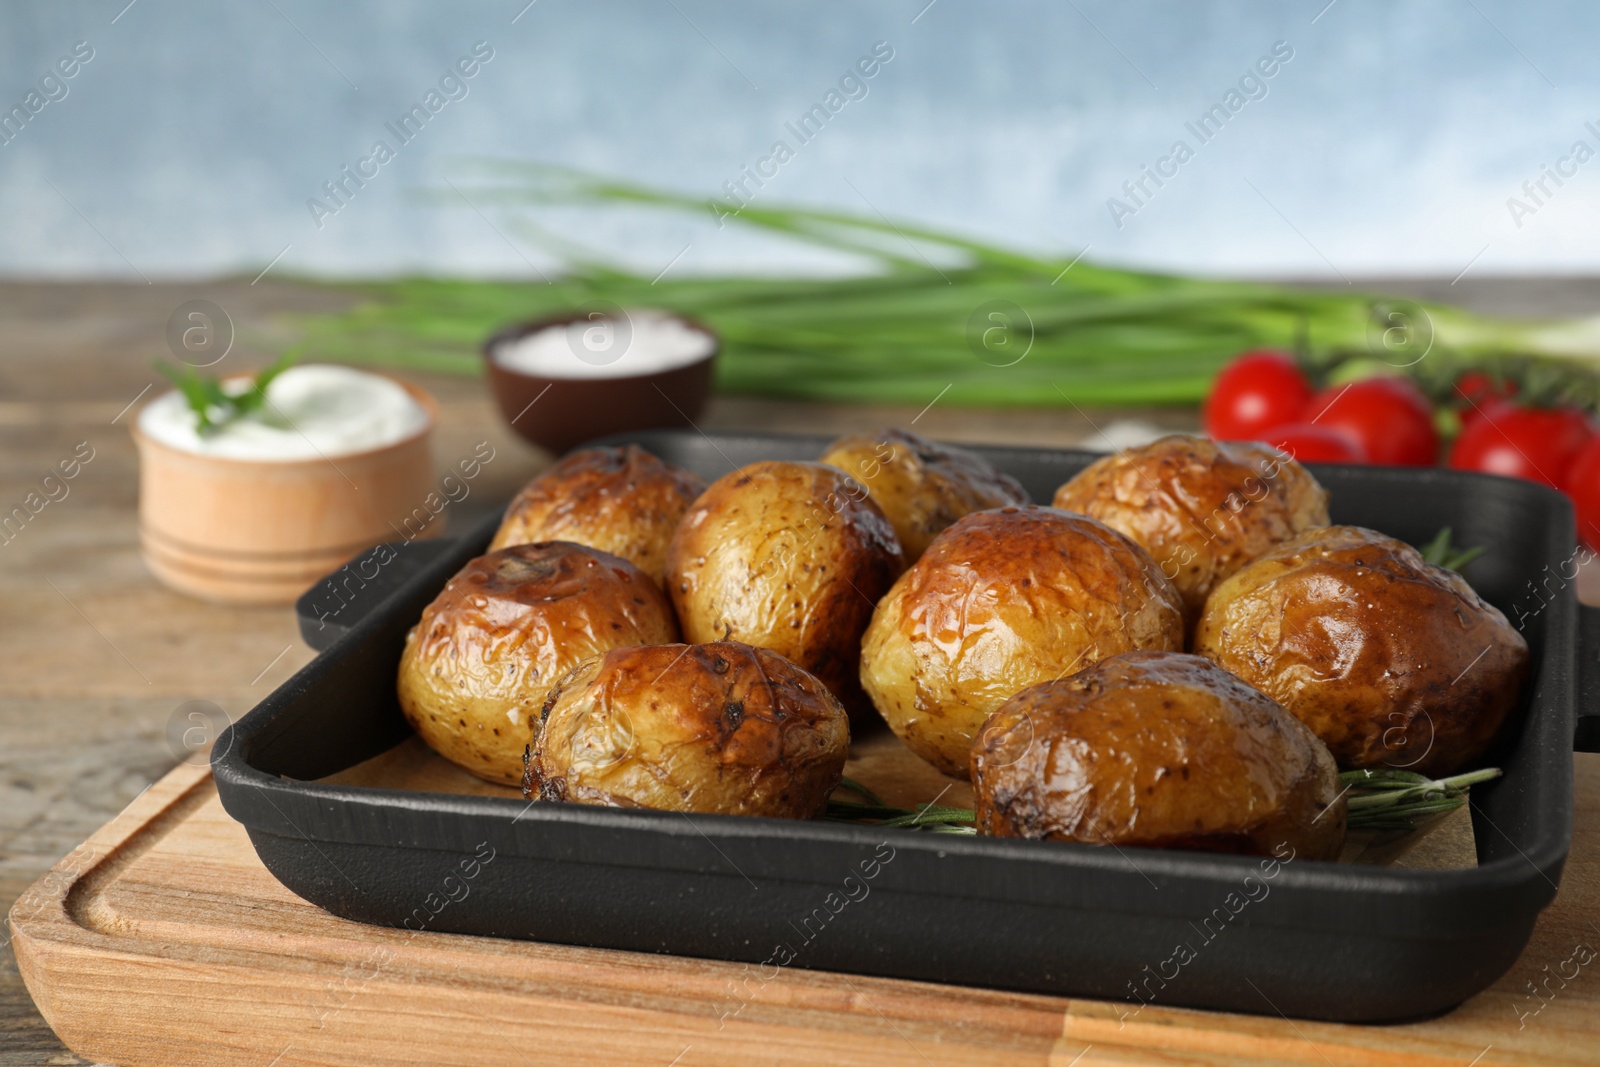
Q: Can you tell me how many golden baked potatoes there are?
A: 9